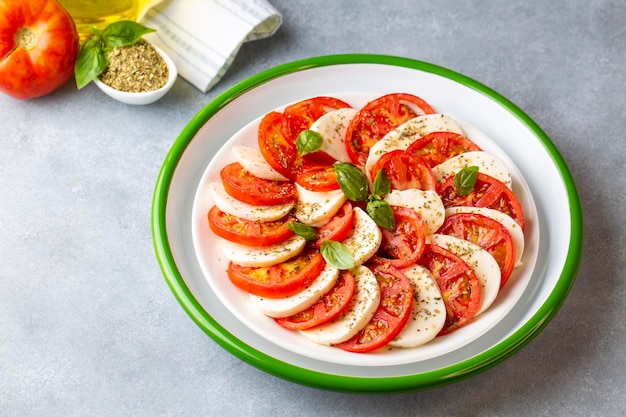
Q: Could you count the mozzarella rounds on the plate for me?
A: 14